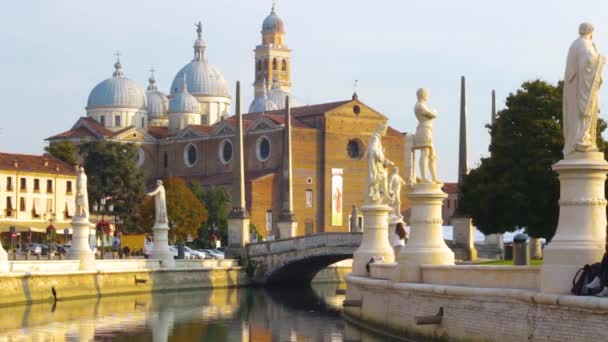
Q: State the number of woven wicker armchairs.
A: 0